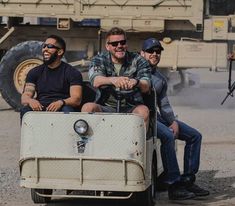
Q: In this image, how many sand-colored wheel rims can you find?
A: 1